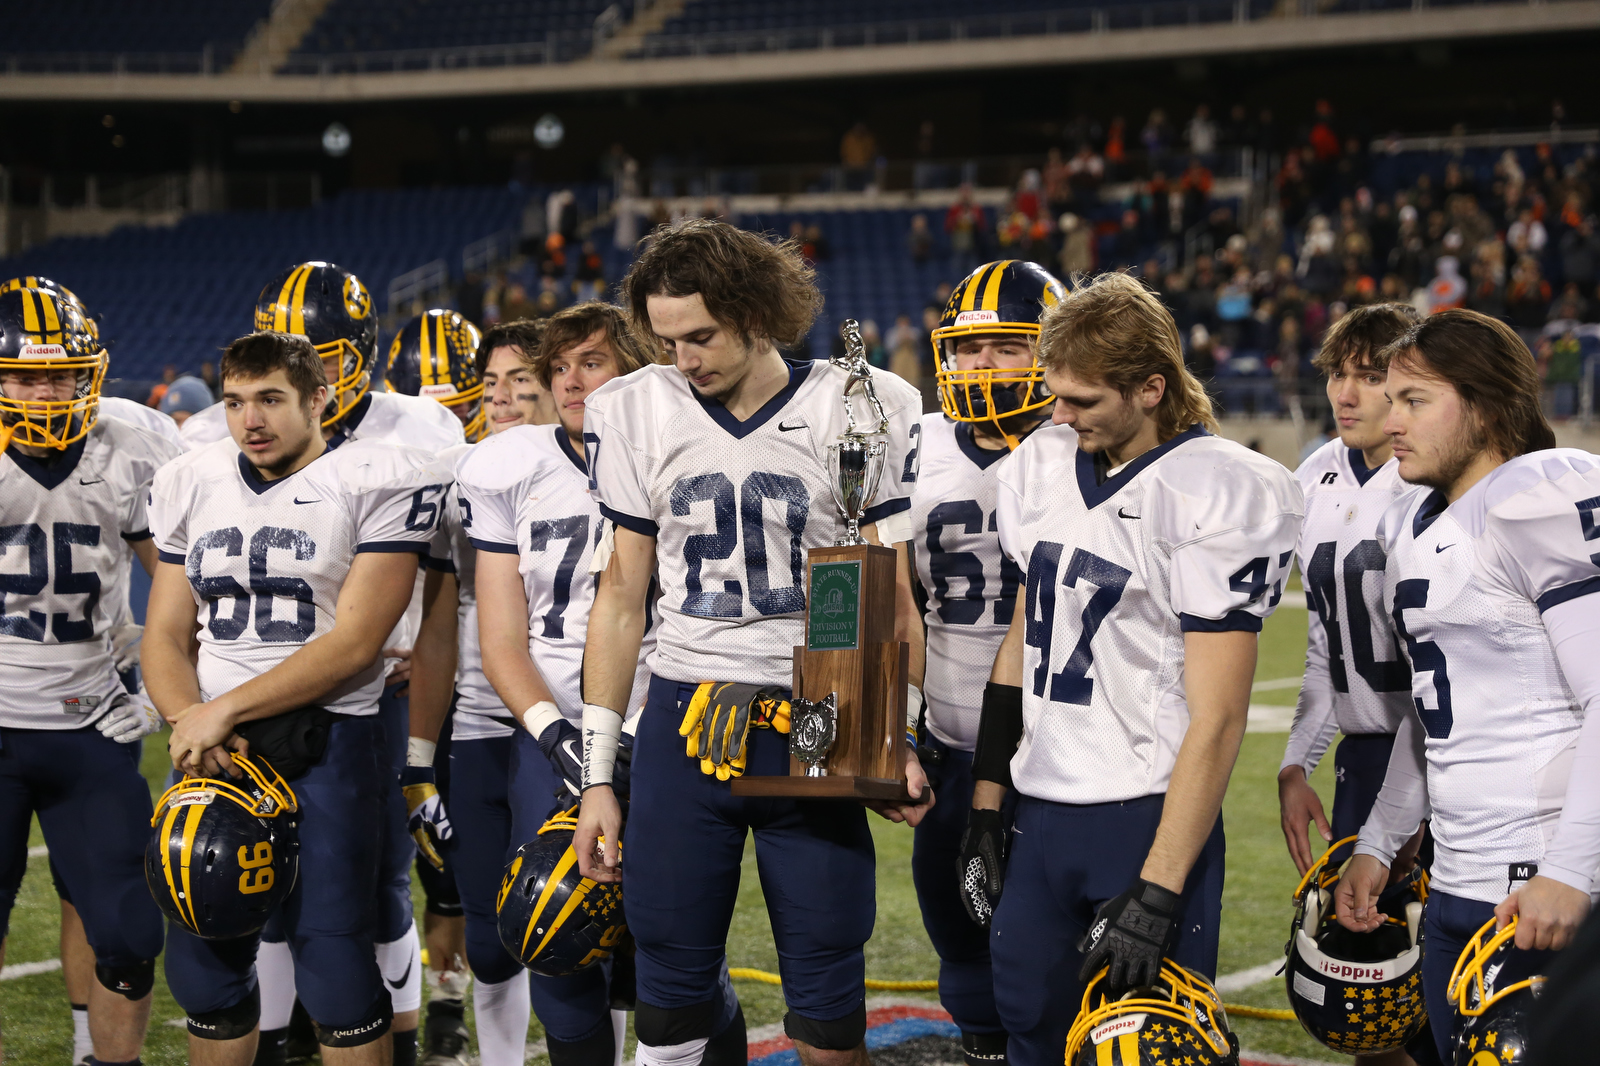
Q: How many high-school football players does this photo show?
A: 12